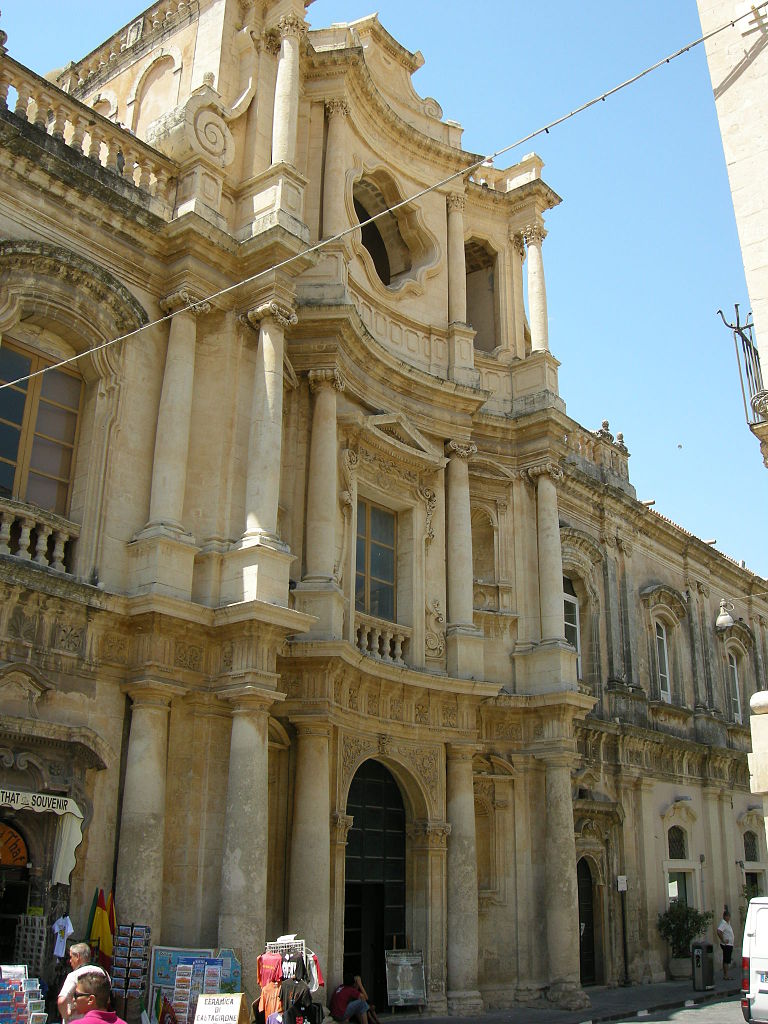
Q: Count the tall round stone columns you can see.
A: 14